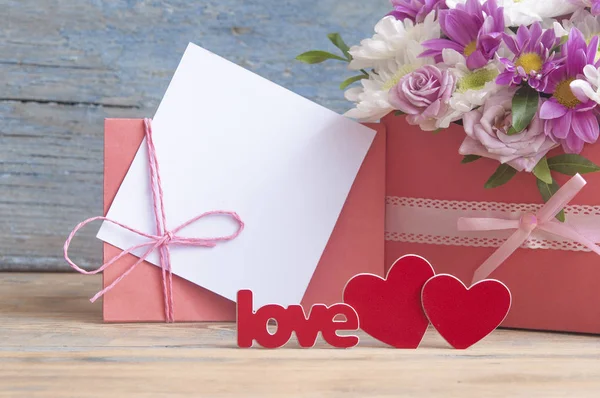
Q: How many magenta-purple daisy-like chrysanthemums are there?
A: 4